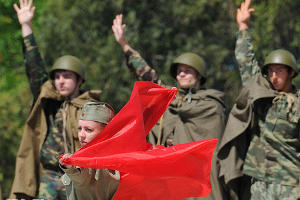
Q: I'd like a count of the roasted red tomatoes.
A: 0